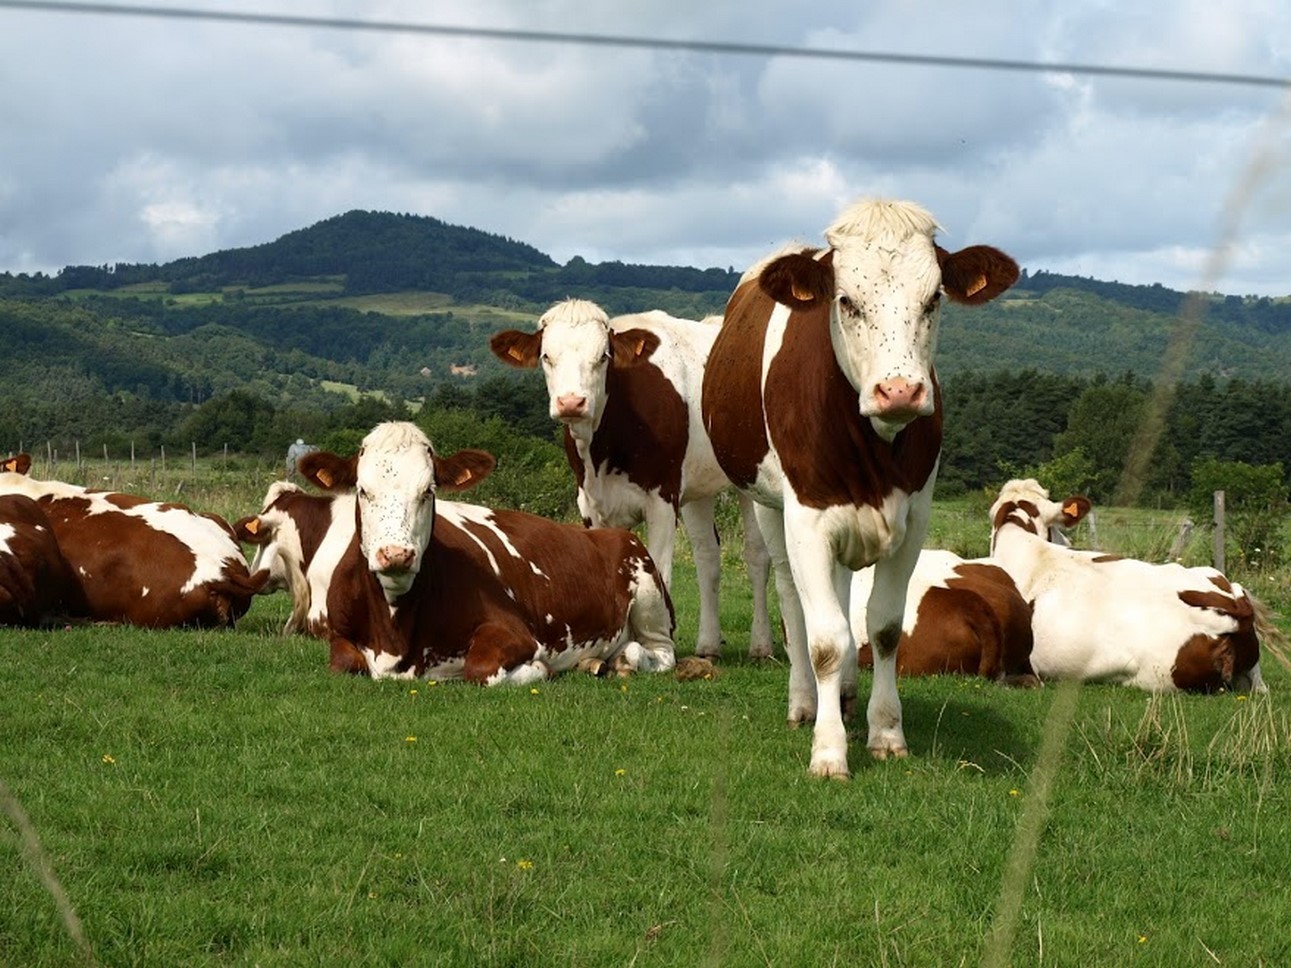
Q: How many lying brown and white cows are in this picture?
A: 6